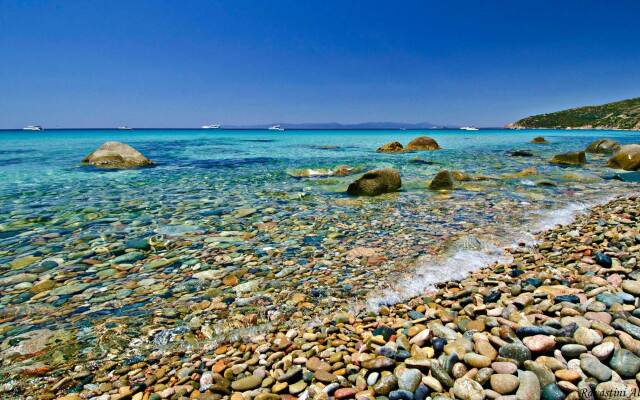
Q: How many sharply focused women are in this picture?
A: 0